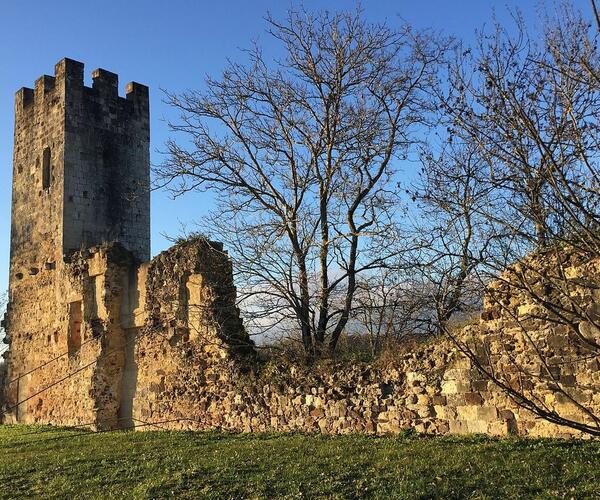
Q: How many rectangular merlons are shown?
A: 5